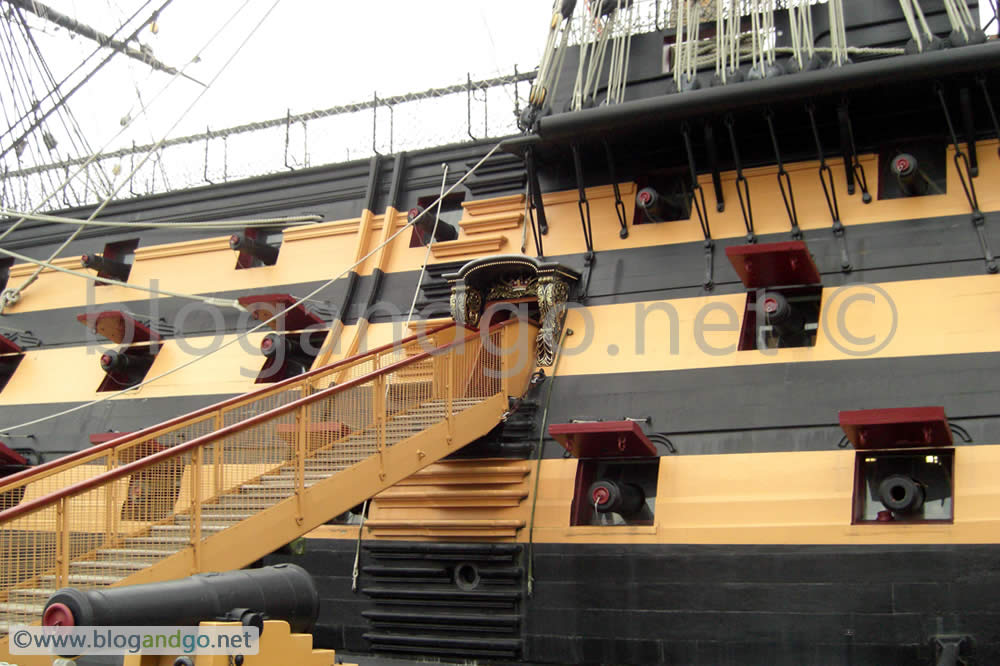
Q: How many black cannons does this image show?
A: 11